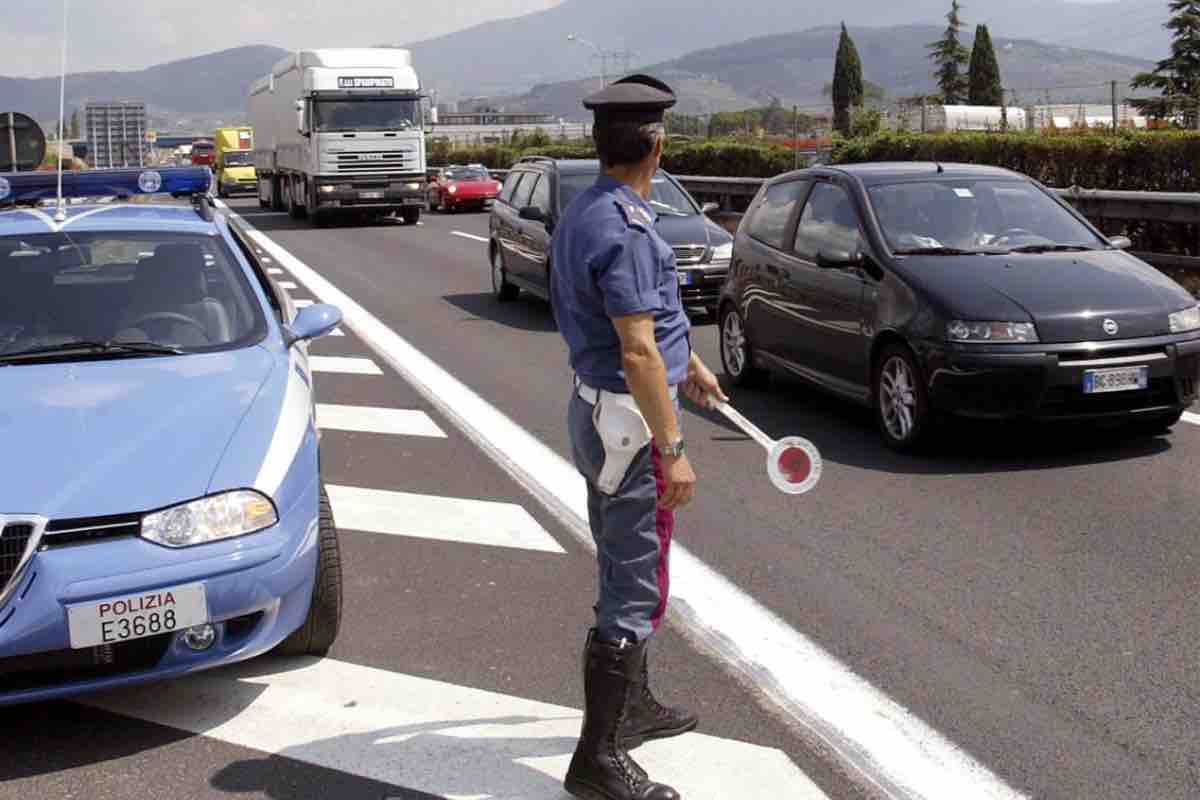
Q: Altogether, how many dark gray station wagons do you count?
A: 1